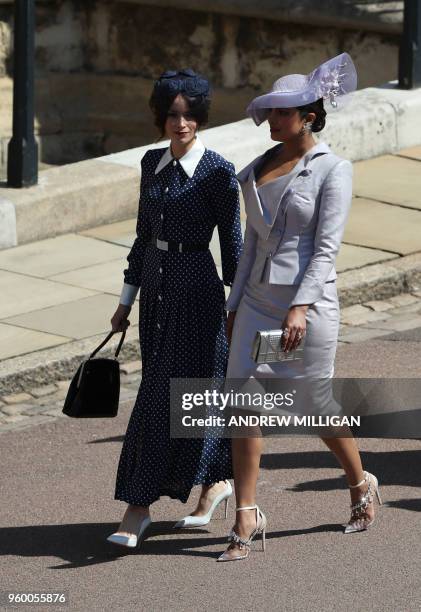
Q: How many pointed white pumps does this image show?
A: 2